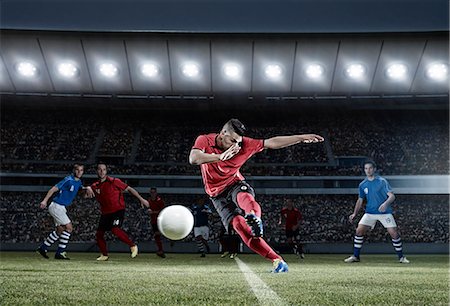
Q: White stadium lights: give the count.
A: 11